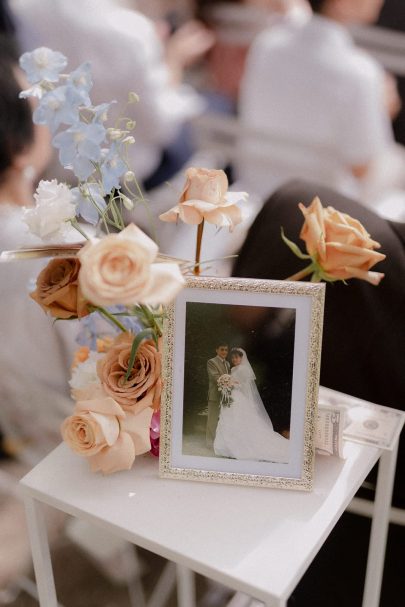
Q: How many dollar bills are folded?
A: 1